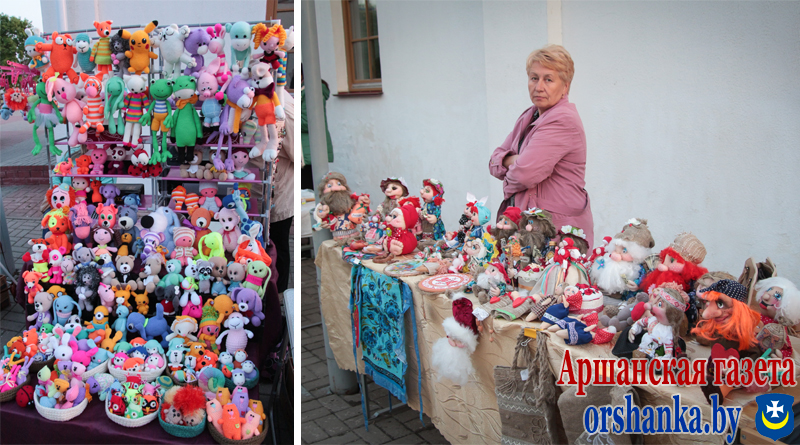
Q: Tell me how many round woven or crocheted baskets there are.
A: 10